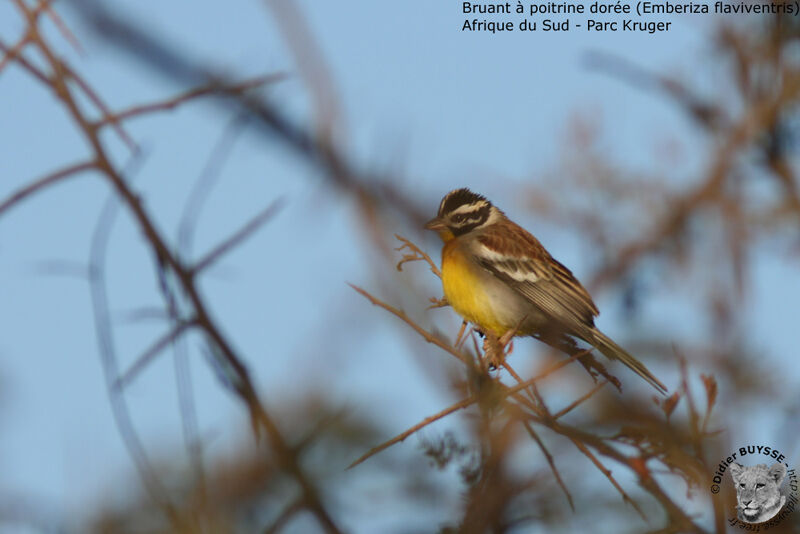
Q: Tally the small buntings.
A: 1